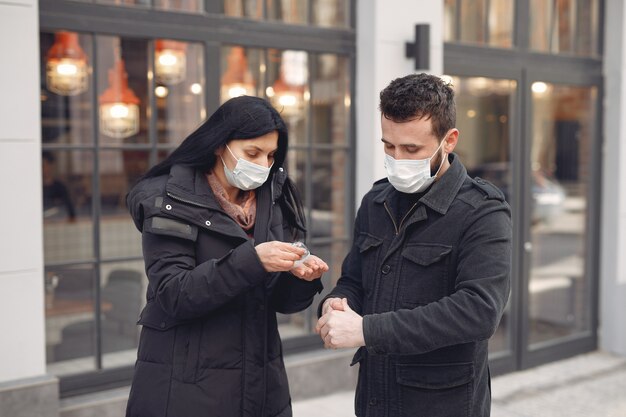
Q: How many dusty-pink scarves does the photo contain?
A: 1